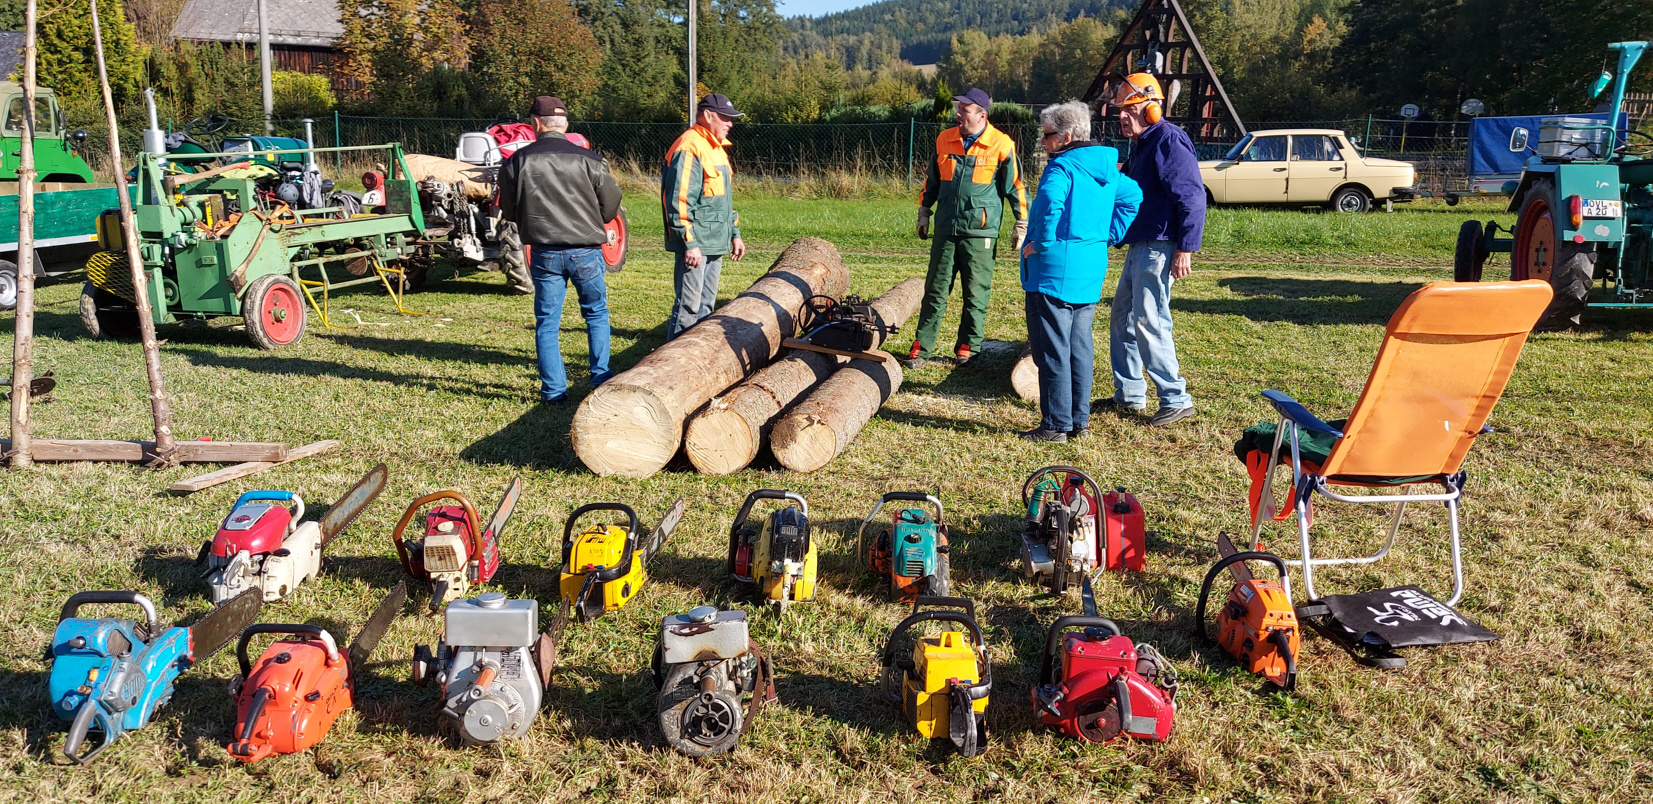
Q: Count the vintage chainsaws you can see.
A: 13